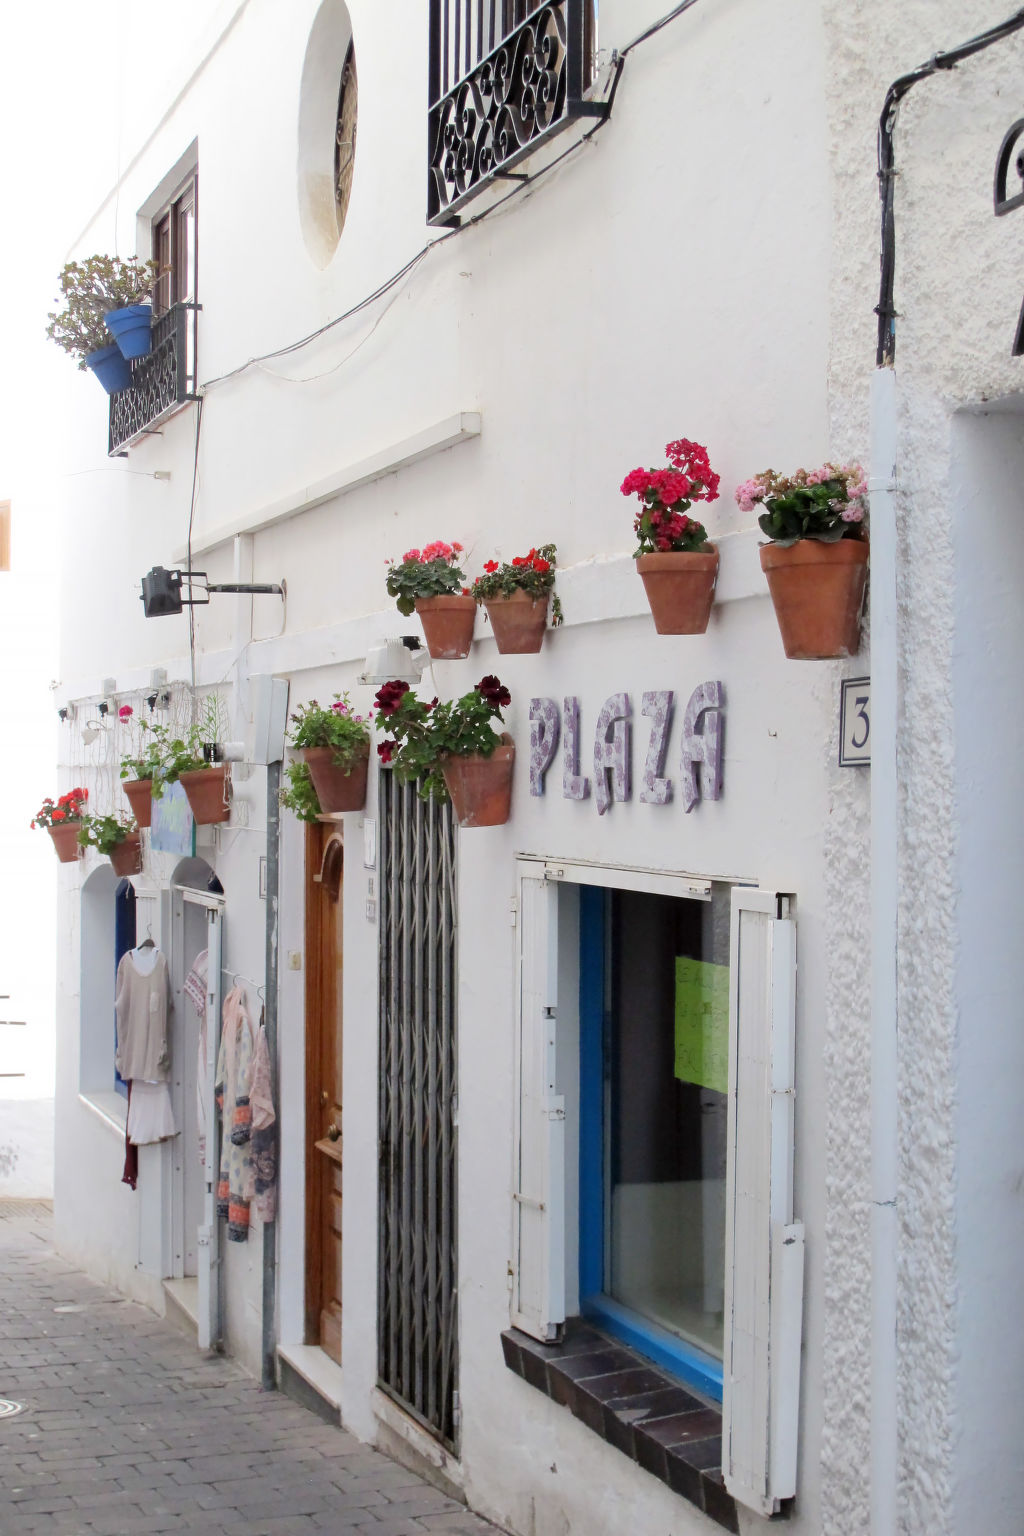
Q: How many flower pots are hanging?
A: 12